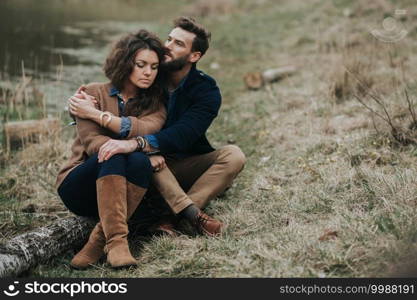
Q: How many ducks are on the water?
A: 0